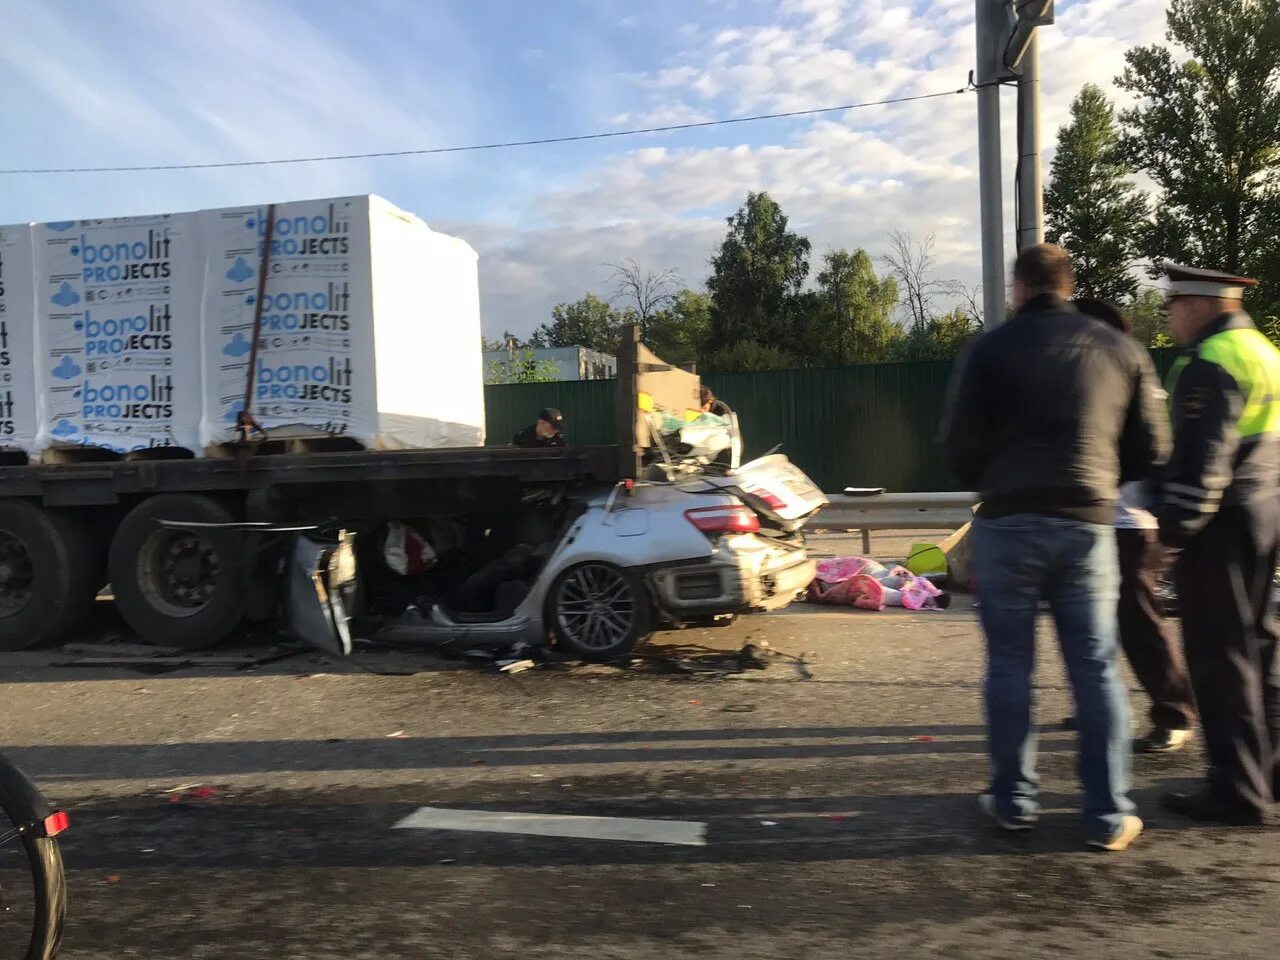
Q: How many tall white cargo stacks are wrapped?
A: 3